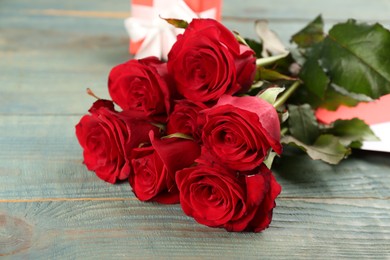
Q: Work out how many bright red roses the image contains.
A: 7